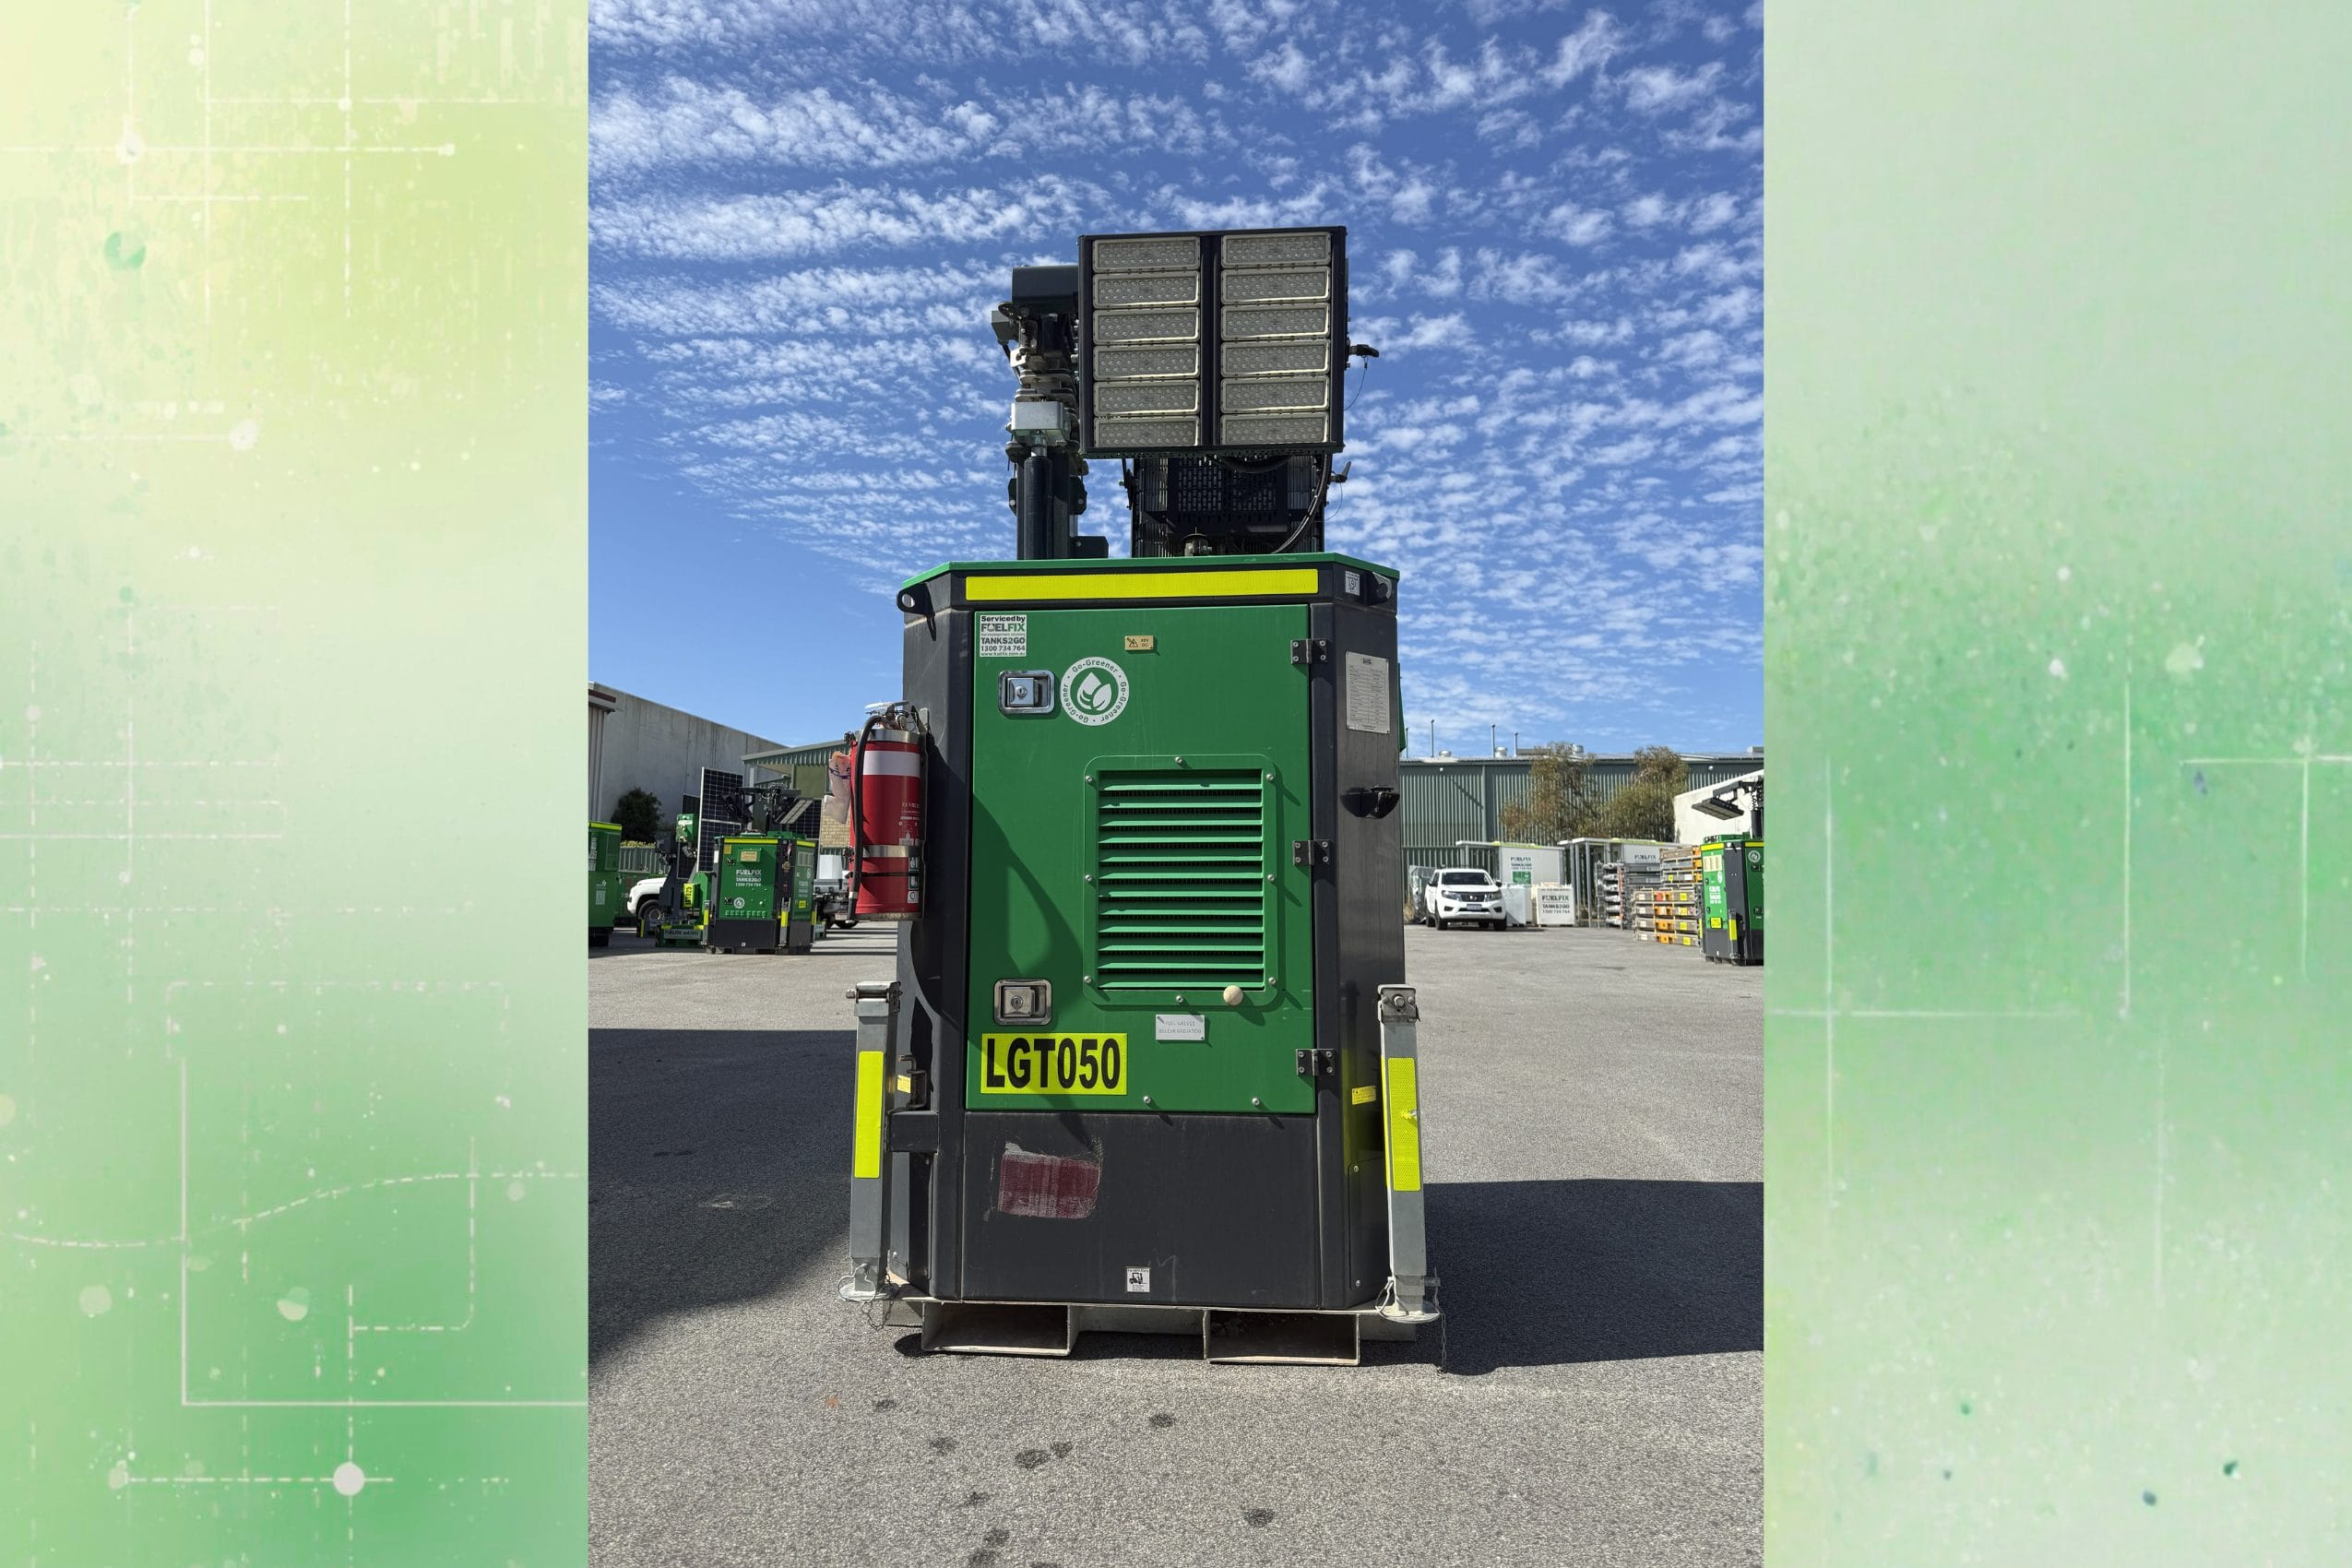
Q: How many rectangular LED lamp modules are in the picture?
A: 12